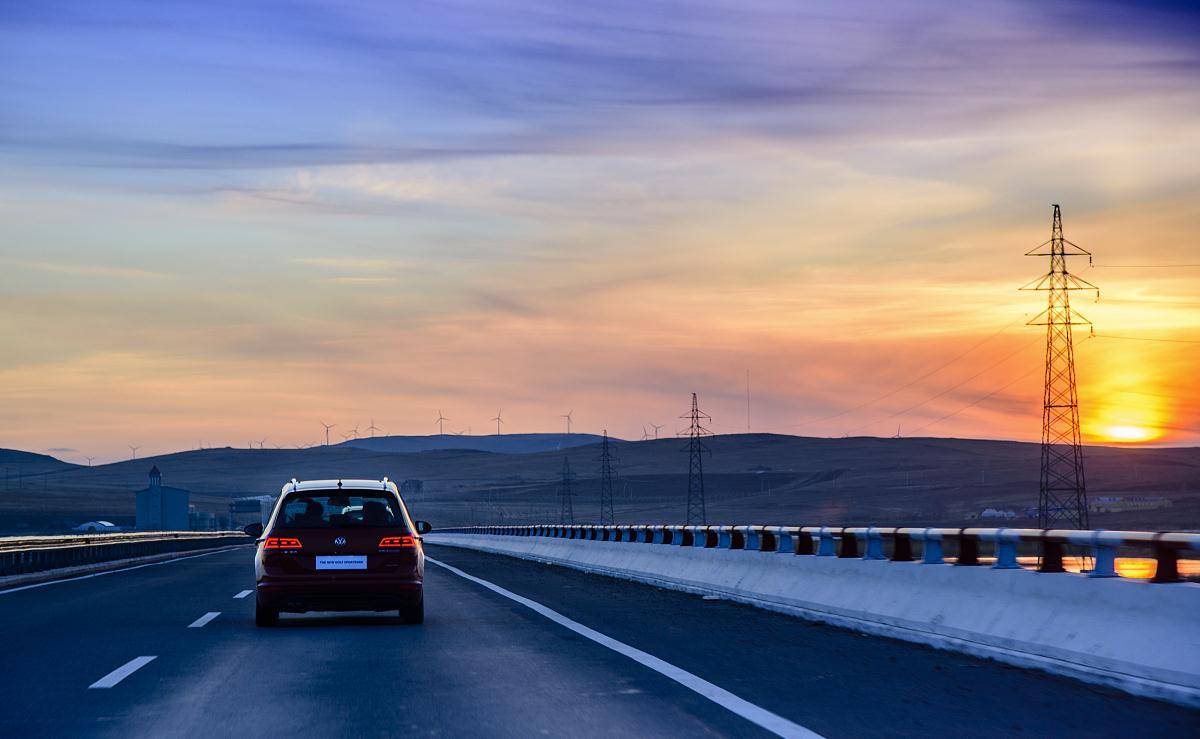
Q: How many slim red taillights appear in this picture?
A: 2